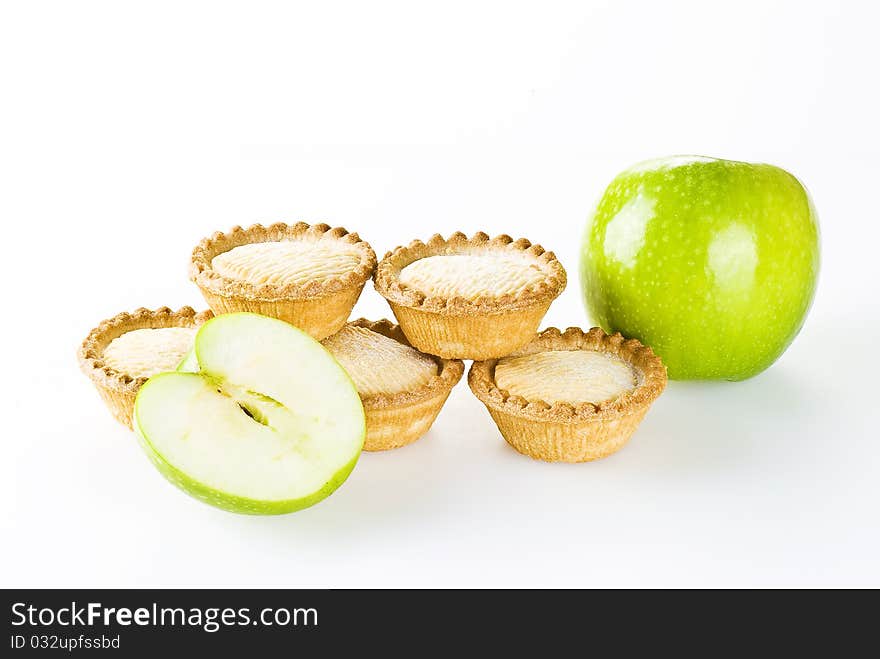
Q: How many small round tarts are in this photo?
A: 5